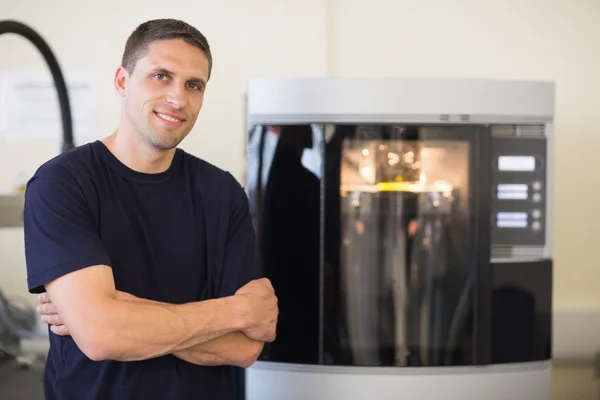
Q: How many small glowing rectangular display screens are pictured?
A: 3